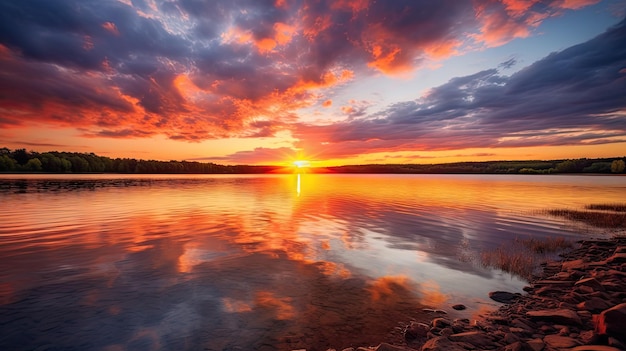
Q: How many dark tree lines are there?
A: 2